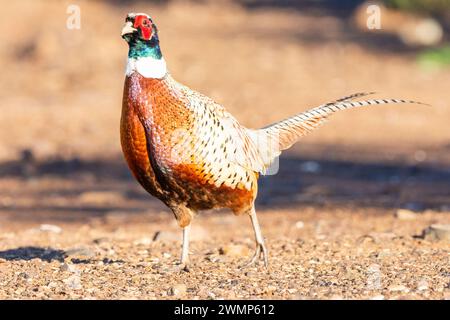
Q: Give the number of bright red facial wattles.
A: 1